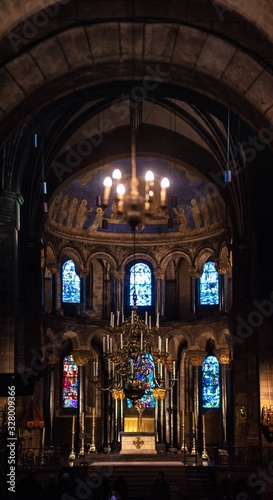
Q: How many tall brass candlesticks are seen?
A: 6